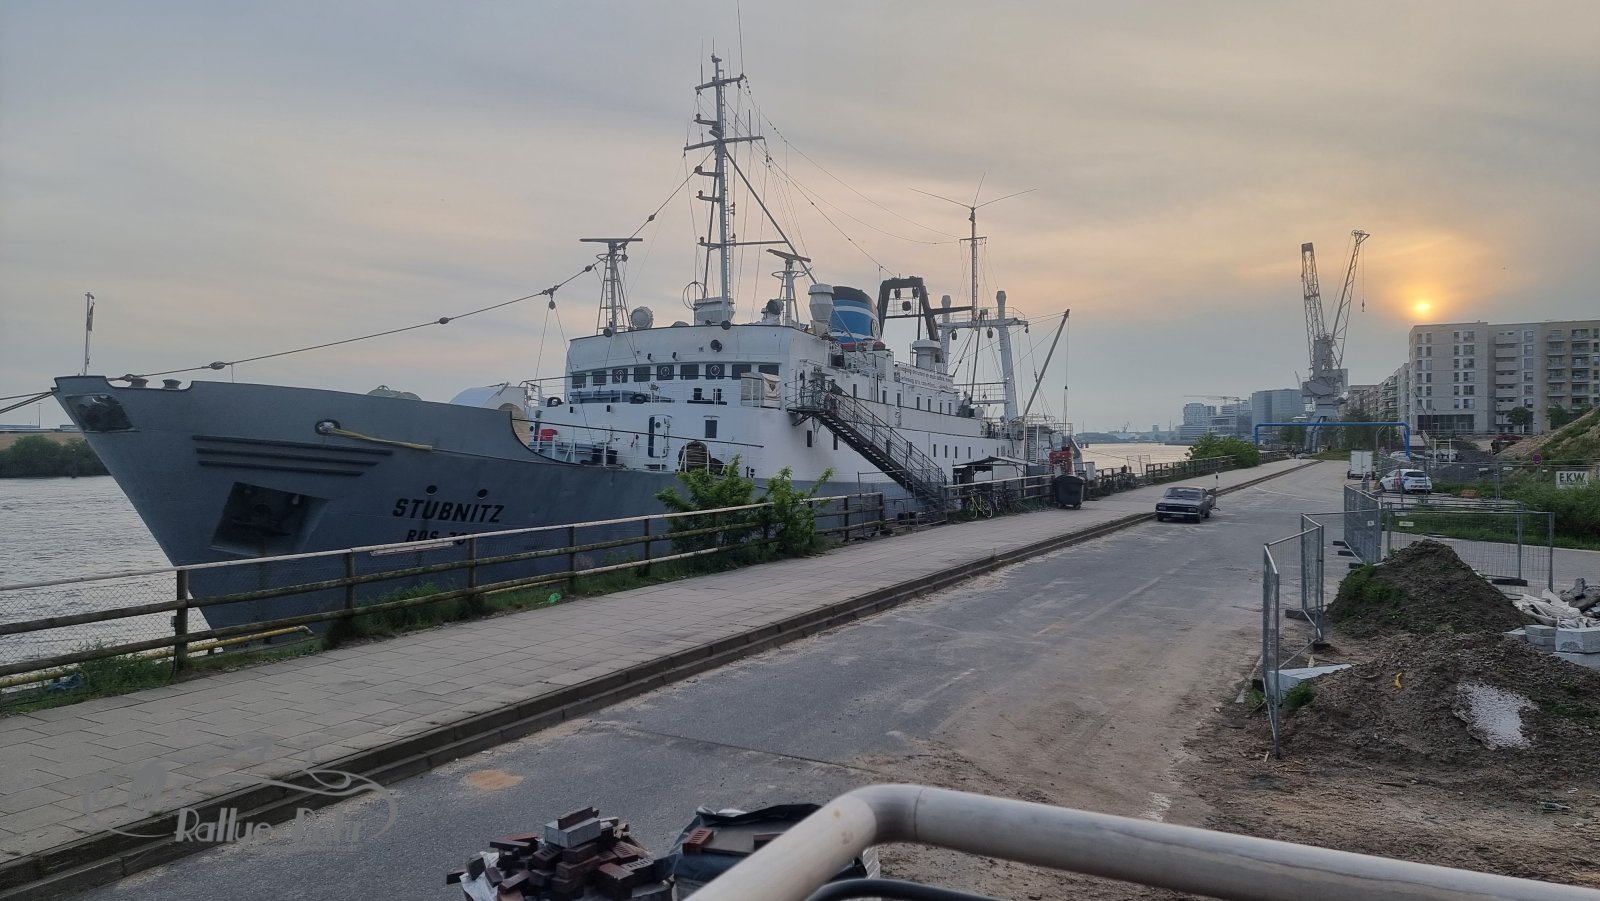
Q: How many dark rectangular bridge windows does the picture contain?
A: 9